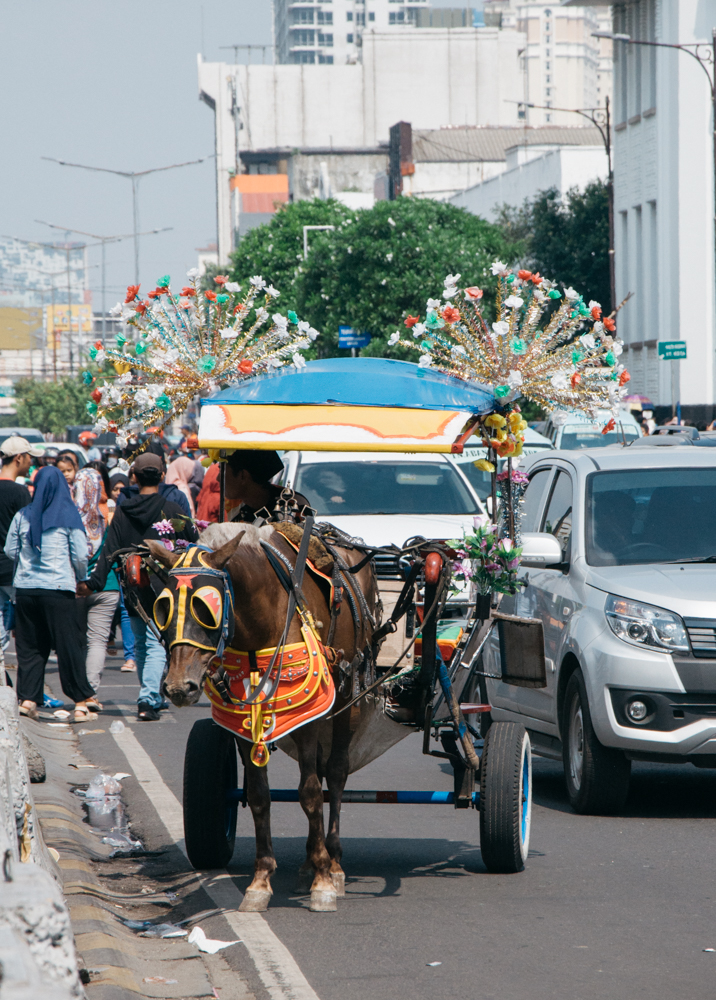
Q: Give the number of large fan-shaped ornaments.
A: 2